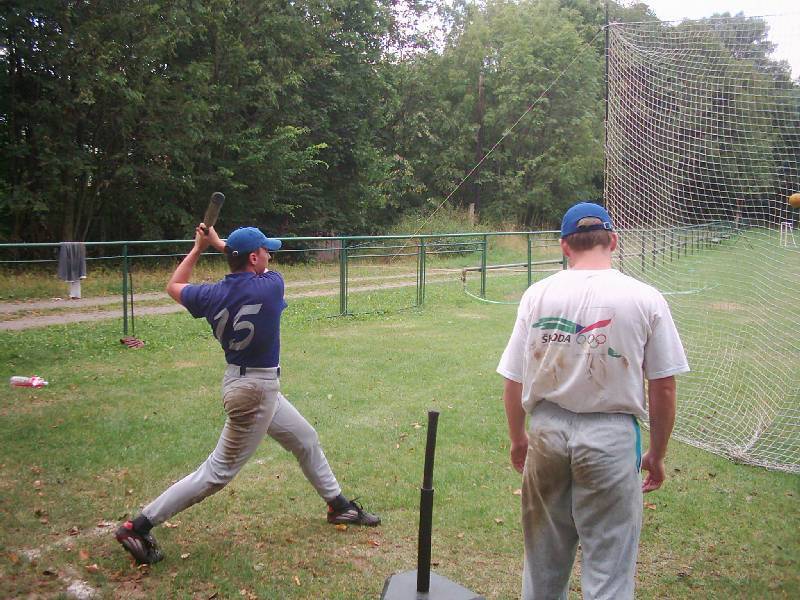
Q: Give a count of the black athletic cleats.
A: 2